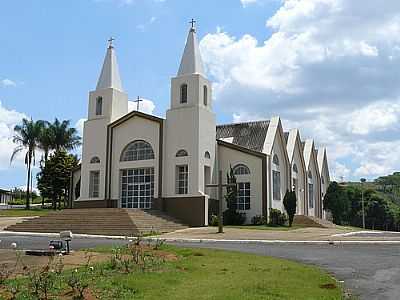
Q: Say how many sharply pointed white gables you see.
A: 4